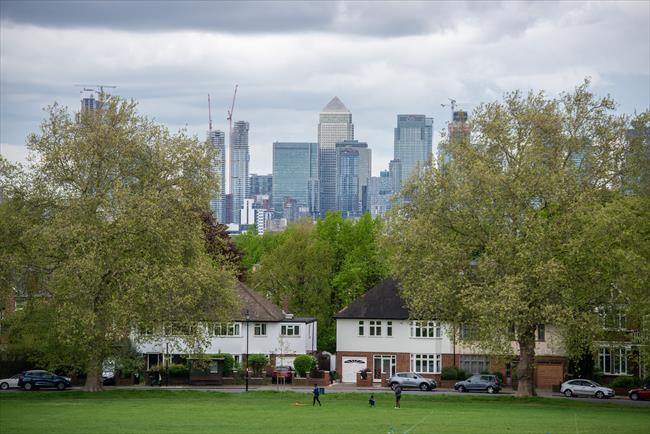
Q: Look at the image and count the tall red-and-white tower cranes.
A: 2